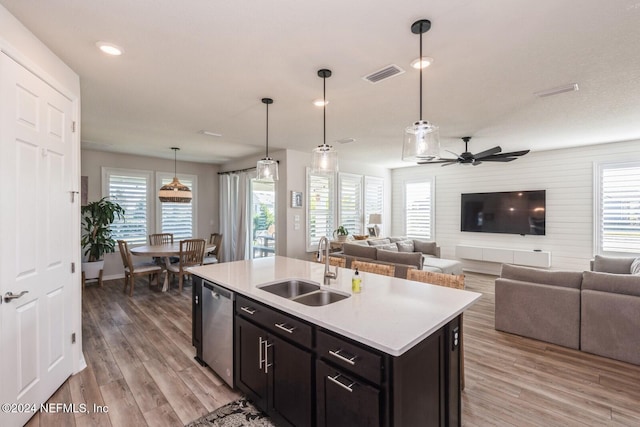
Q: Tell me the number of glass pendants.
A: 3